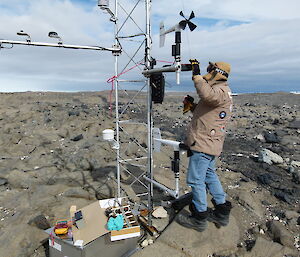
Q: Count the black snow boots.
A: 2